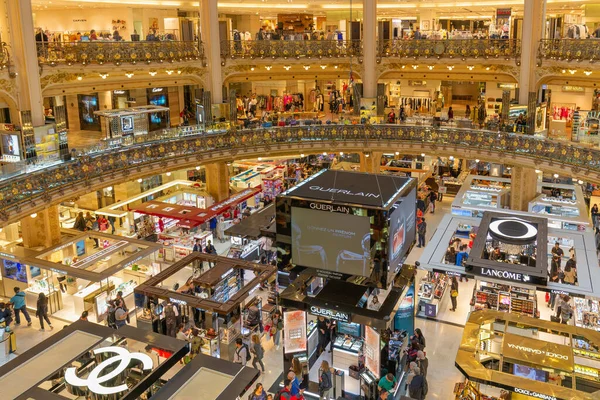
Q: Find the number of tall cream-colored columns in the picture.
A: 4